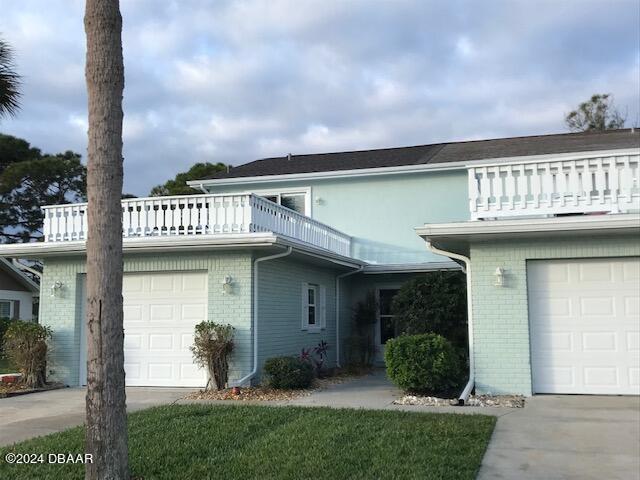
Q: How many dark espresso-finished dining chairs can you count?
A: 0